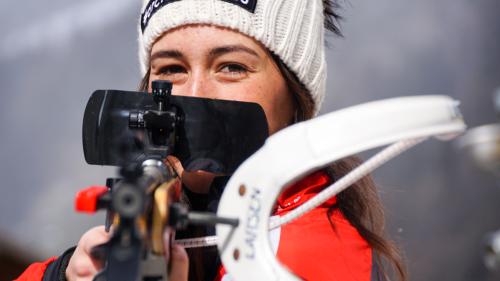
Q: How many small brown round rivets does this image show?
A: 2